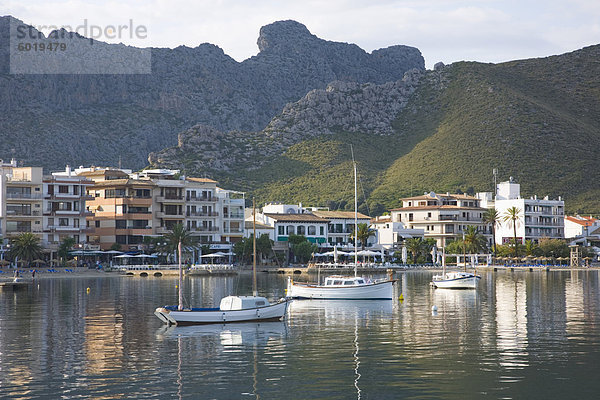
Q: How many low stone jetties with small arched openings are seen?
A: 2